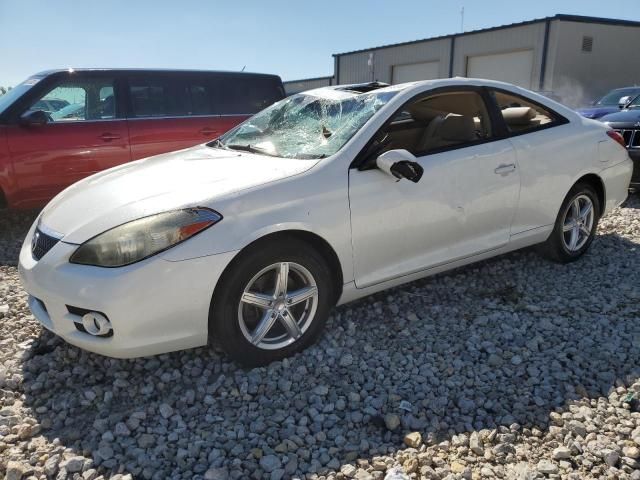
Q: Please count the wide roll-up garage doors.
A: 2